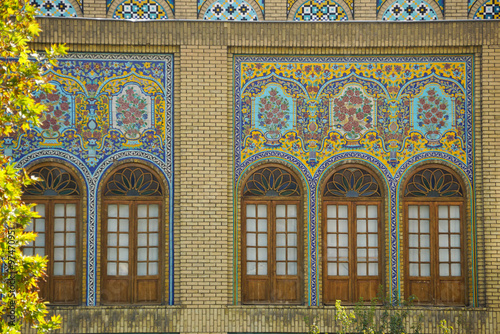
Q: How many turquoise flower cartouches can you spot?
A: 3